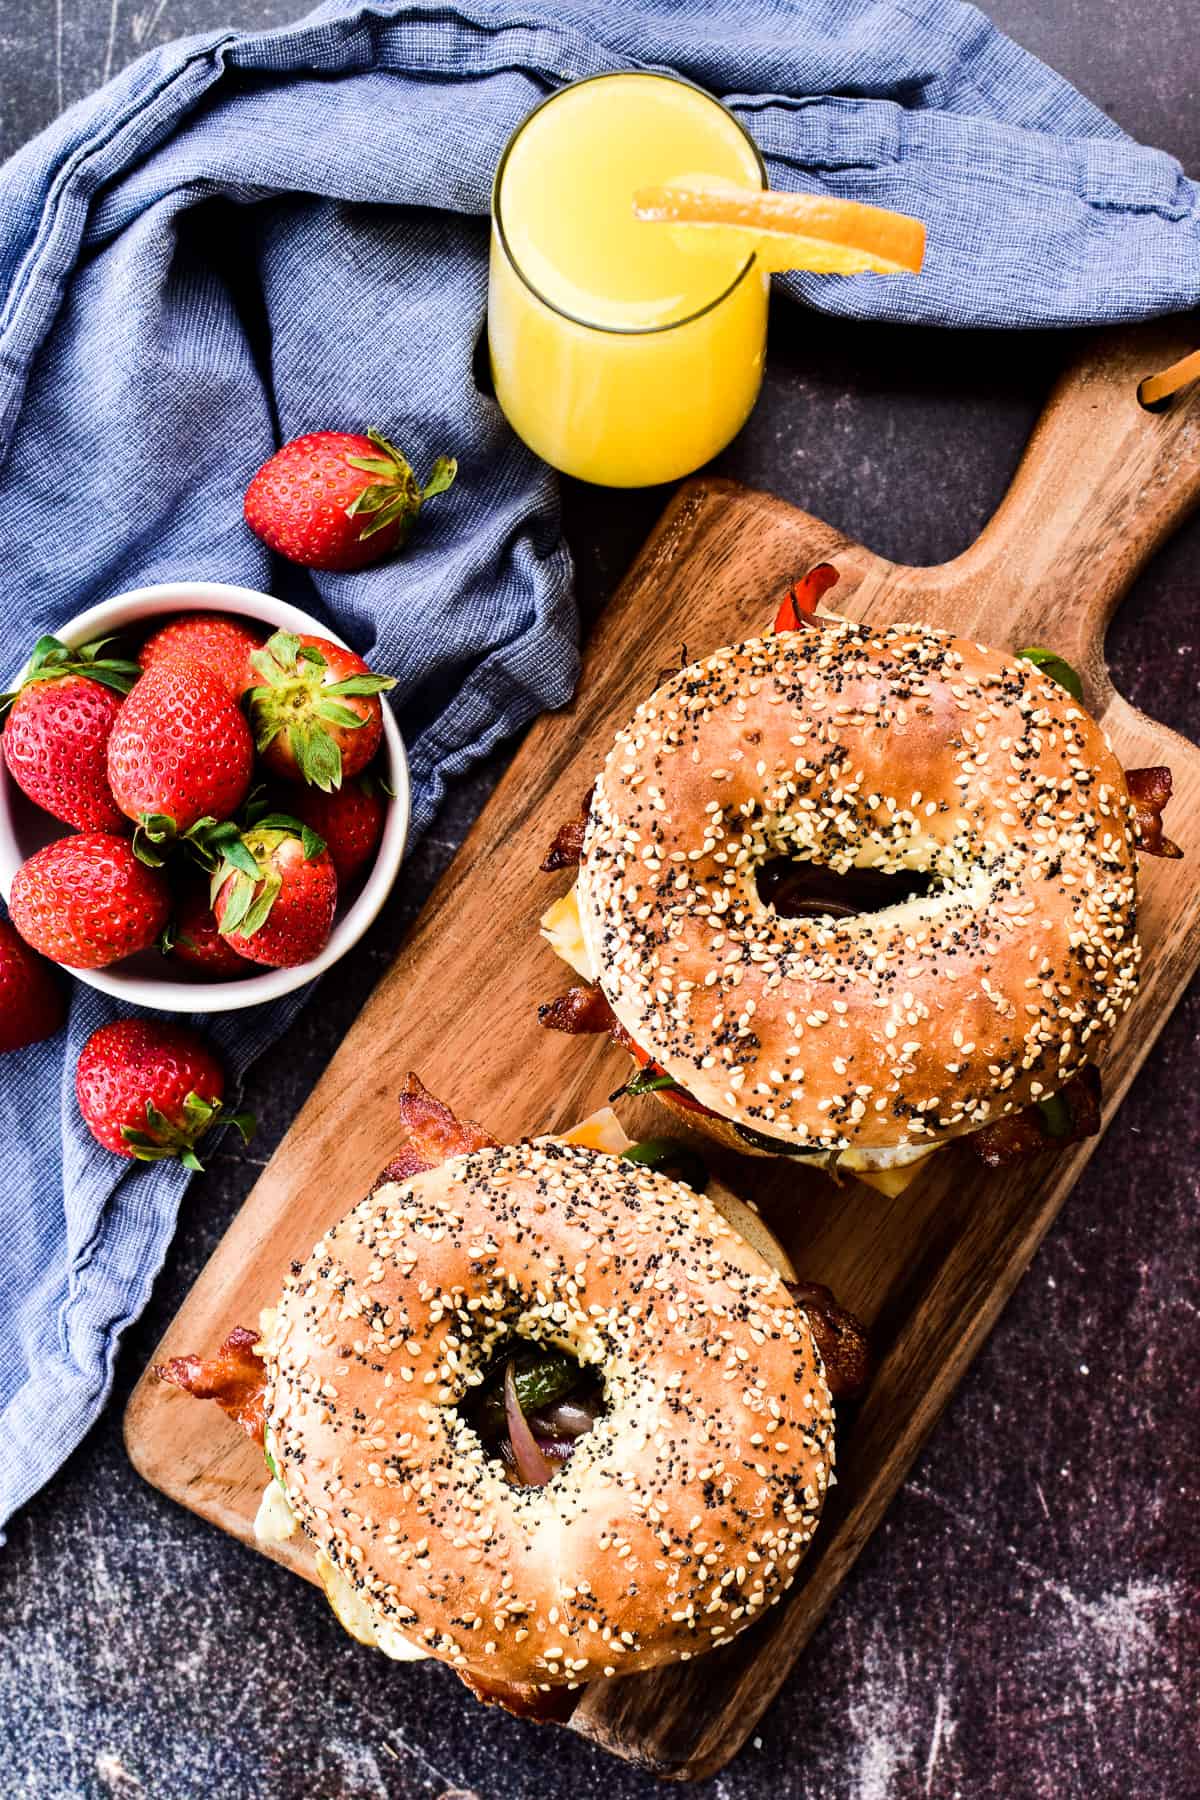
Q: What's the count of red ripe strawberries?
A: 11